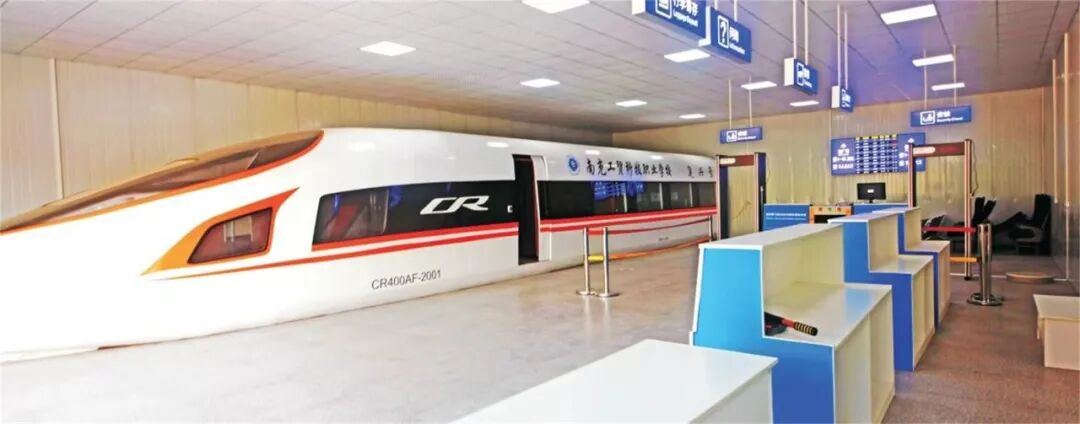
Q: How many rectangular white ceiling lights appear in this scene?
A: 11